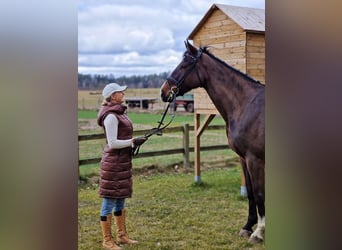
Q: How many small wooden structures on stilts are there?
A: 1